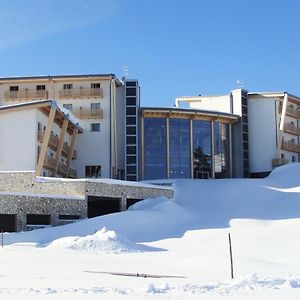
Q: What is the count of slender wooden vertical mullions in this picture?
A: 5